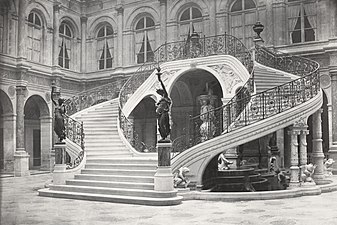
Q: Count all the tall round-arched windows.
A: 7